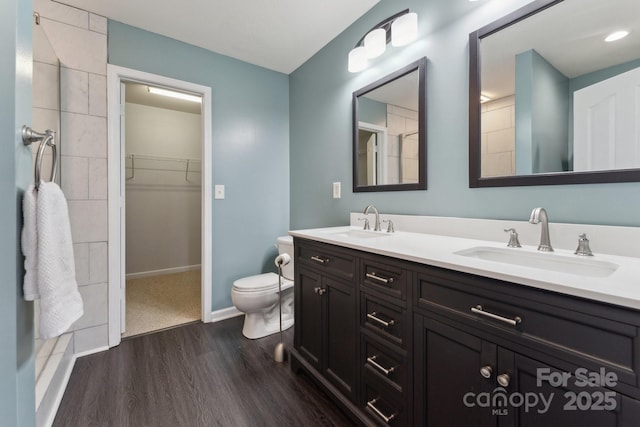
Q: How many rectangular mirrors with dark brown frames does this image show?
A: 2